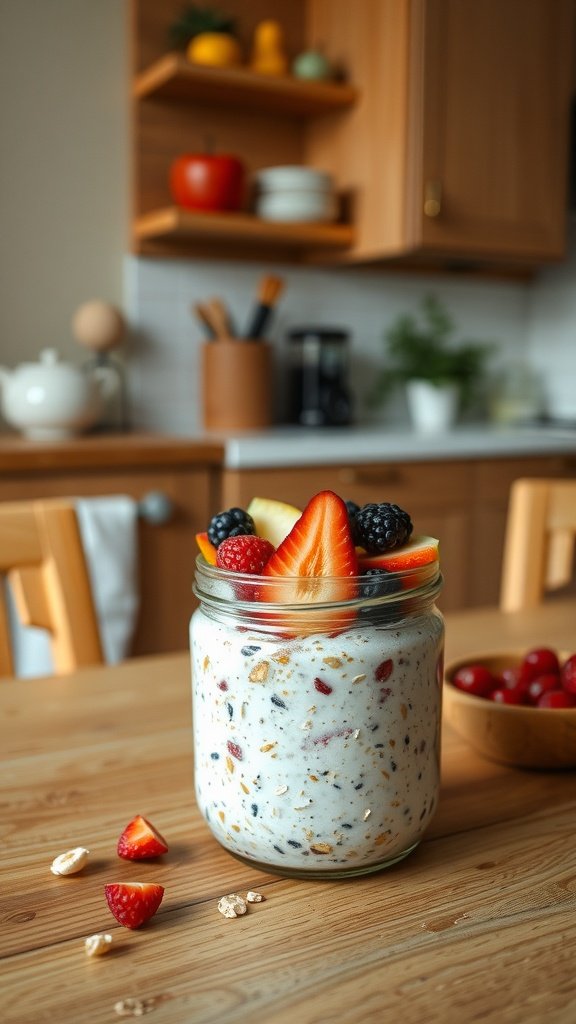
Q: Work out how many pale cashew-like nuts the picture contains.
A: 2